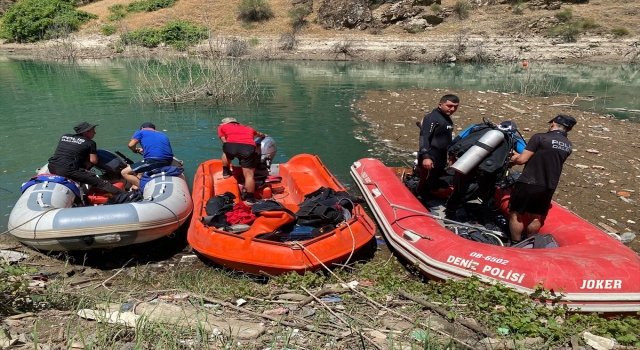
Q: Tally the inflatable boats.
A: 3